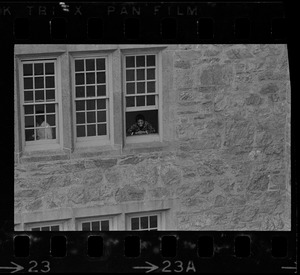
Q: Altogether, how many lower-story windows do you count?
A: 3